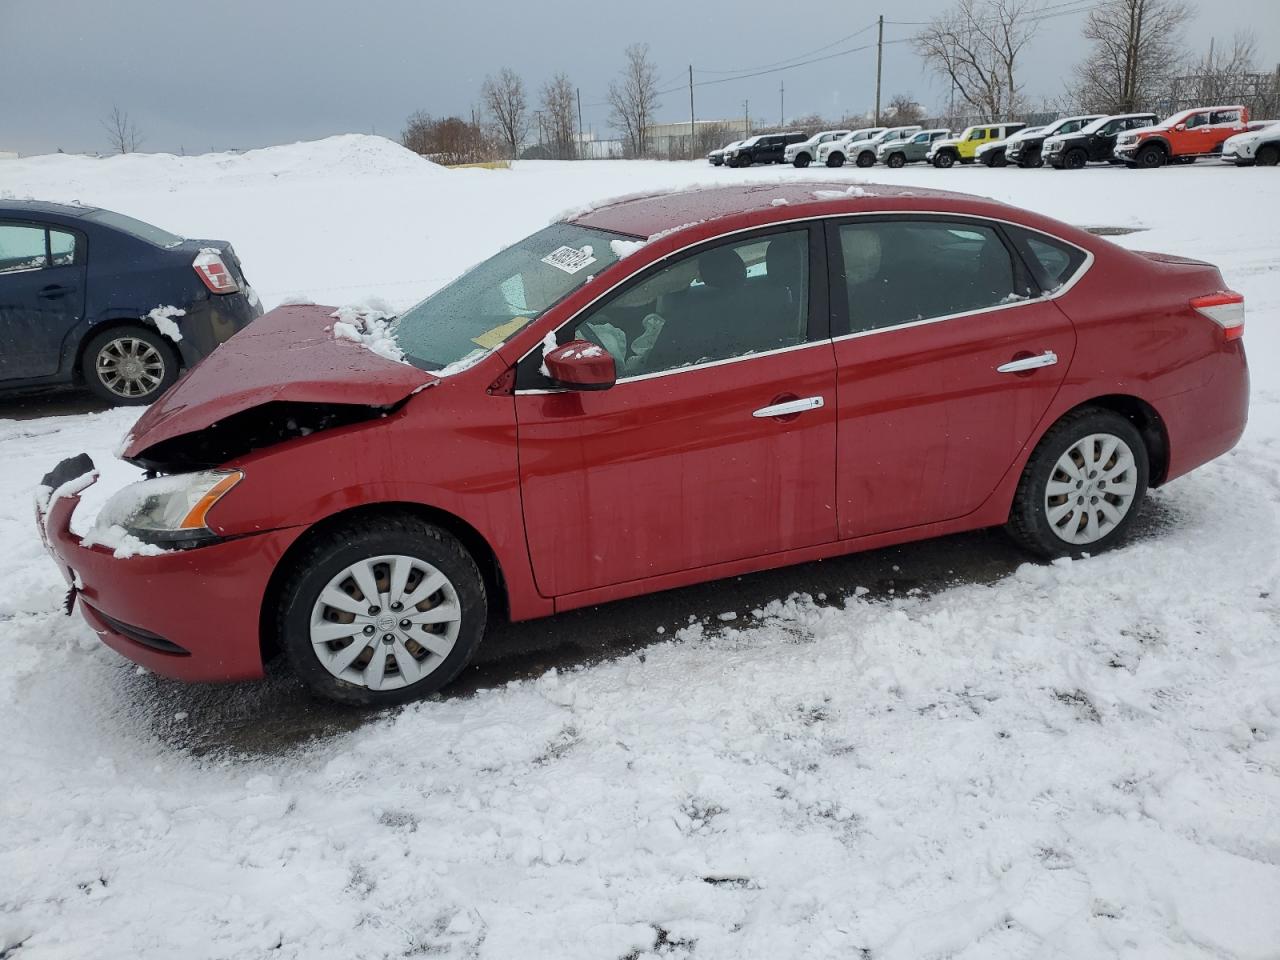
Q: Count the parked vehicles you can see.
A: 14